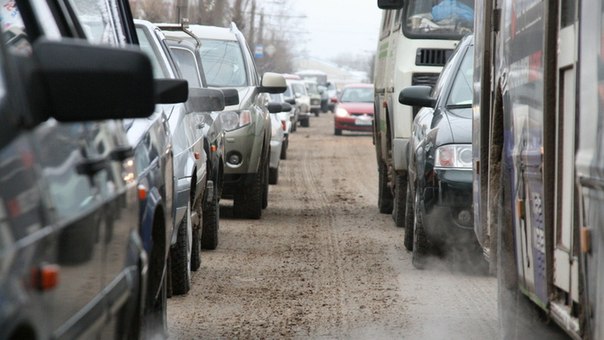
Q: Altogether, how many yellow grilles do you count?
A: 0